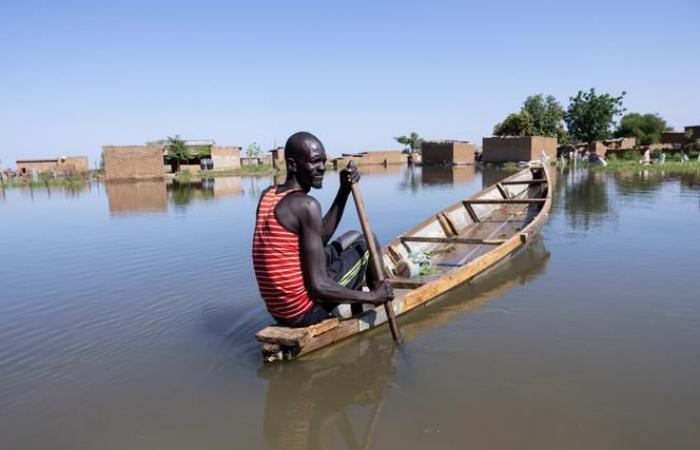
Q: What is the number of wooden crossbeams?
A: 4